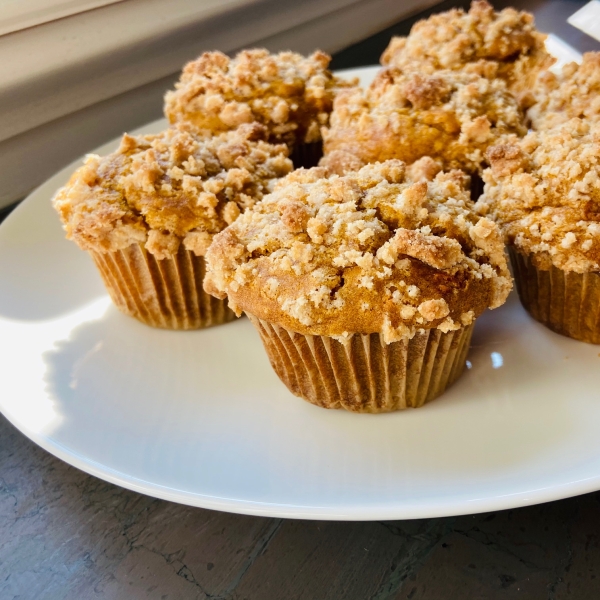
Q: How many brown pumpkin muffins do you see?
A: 7